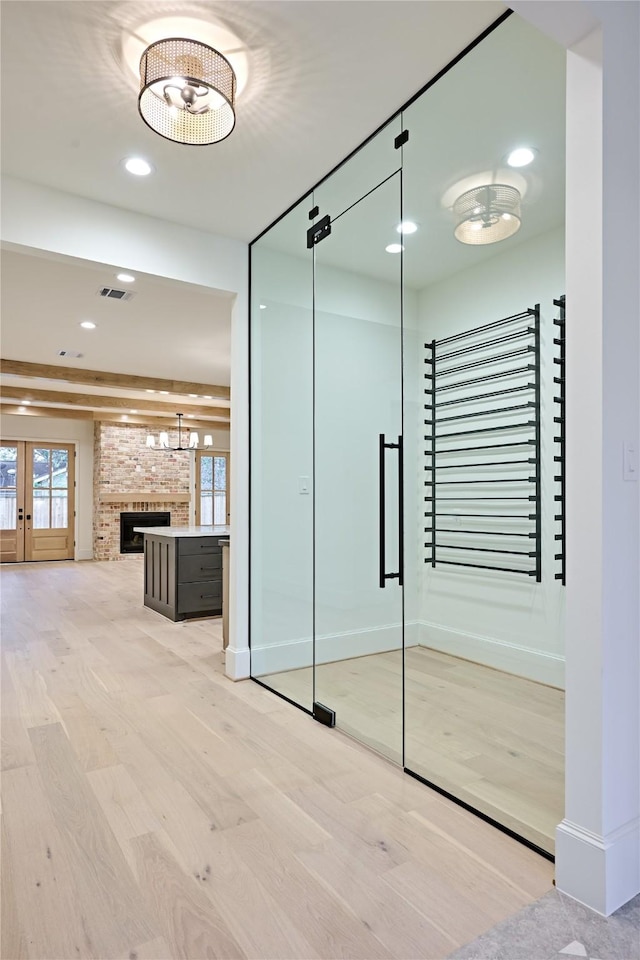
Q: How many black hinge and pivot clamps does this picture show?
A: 4